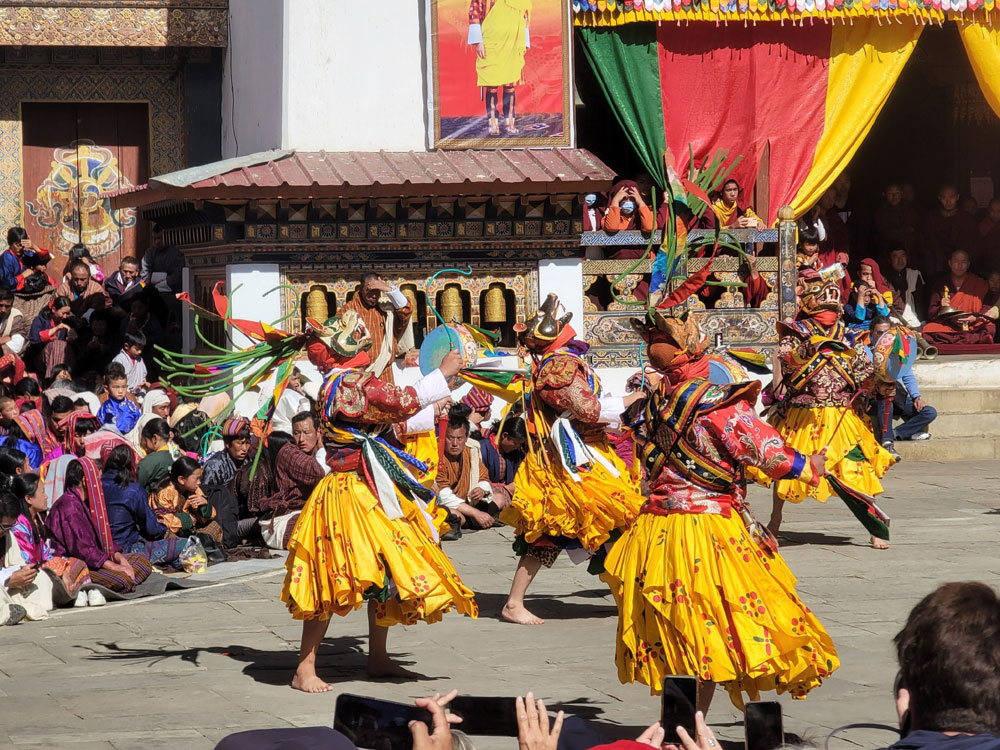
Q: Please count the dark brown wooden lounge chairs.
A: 0